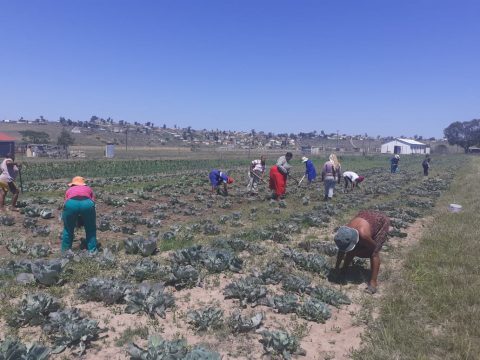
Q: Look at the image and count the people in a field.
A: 11